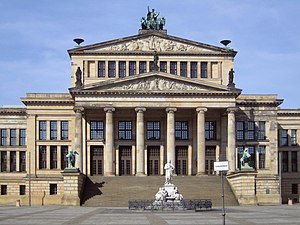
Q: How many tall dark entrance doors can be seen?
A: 5